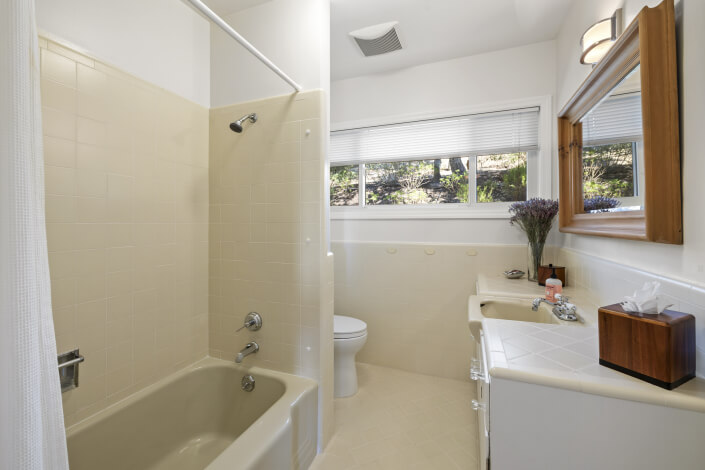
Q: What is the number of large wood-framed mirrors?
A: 1